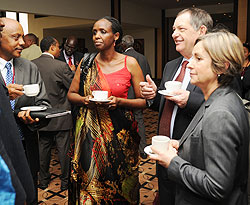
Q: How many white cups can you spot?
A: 4